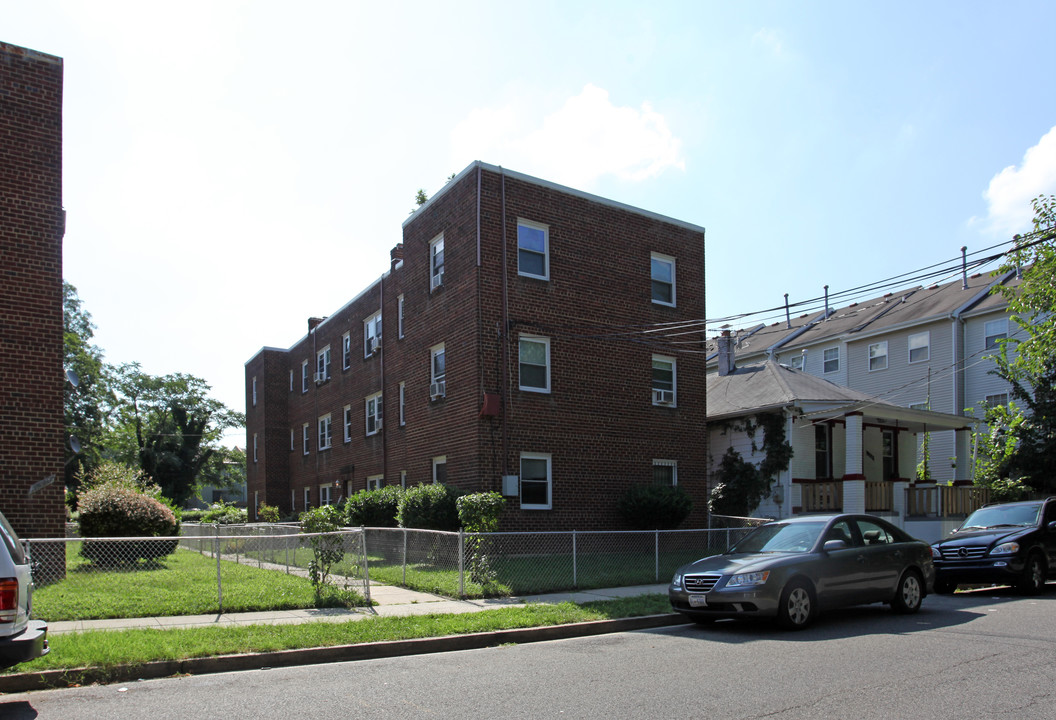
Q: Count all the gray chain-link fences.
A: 2